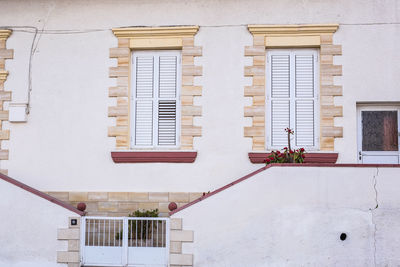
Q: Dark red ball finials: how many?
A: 2